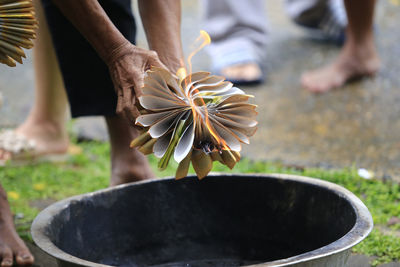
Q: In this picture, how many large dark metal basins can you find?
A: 1